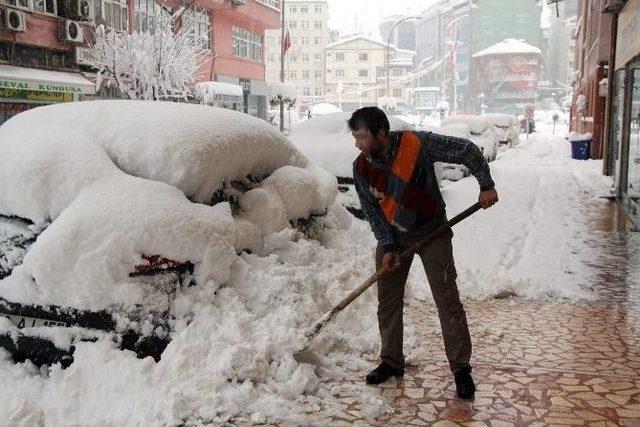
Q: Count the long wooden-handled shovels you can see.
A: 1